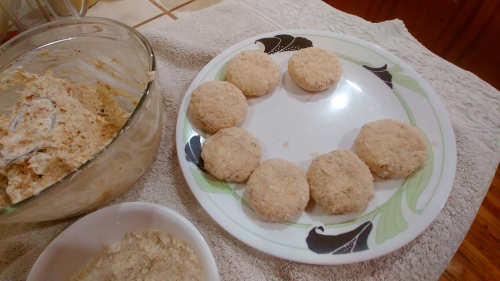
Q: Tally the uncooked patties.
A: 7